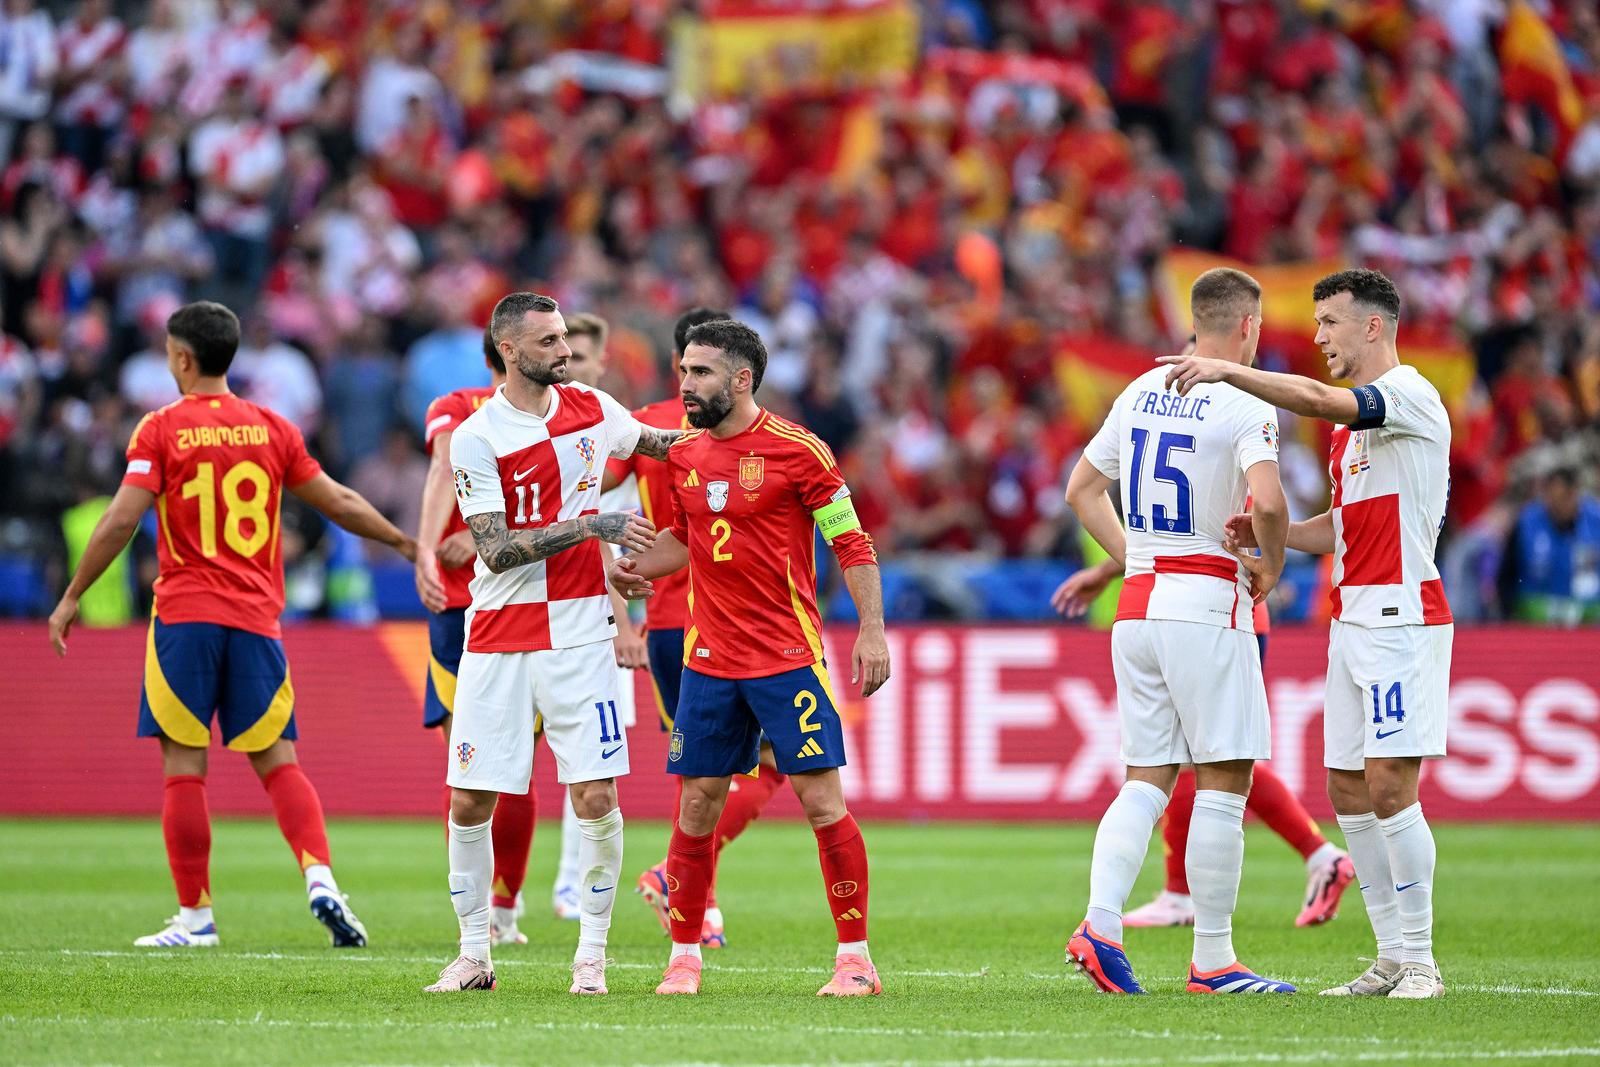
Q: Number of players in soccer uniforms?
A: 9